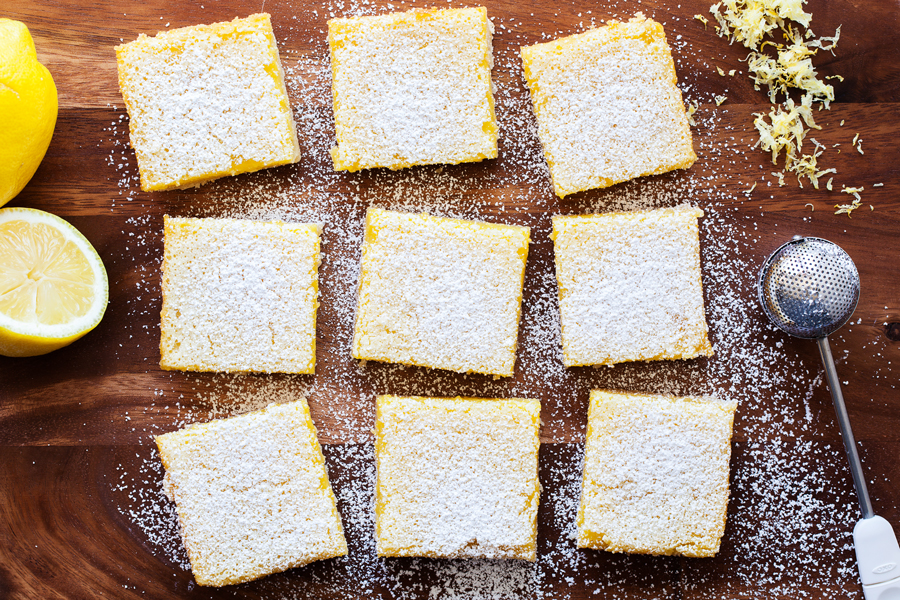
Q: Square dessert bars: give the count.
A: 9